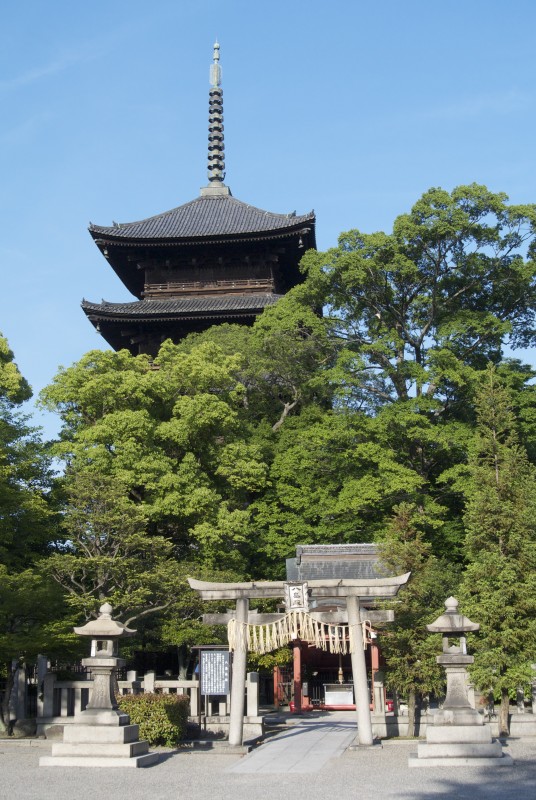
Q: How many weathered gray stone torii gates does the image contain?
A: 1